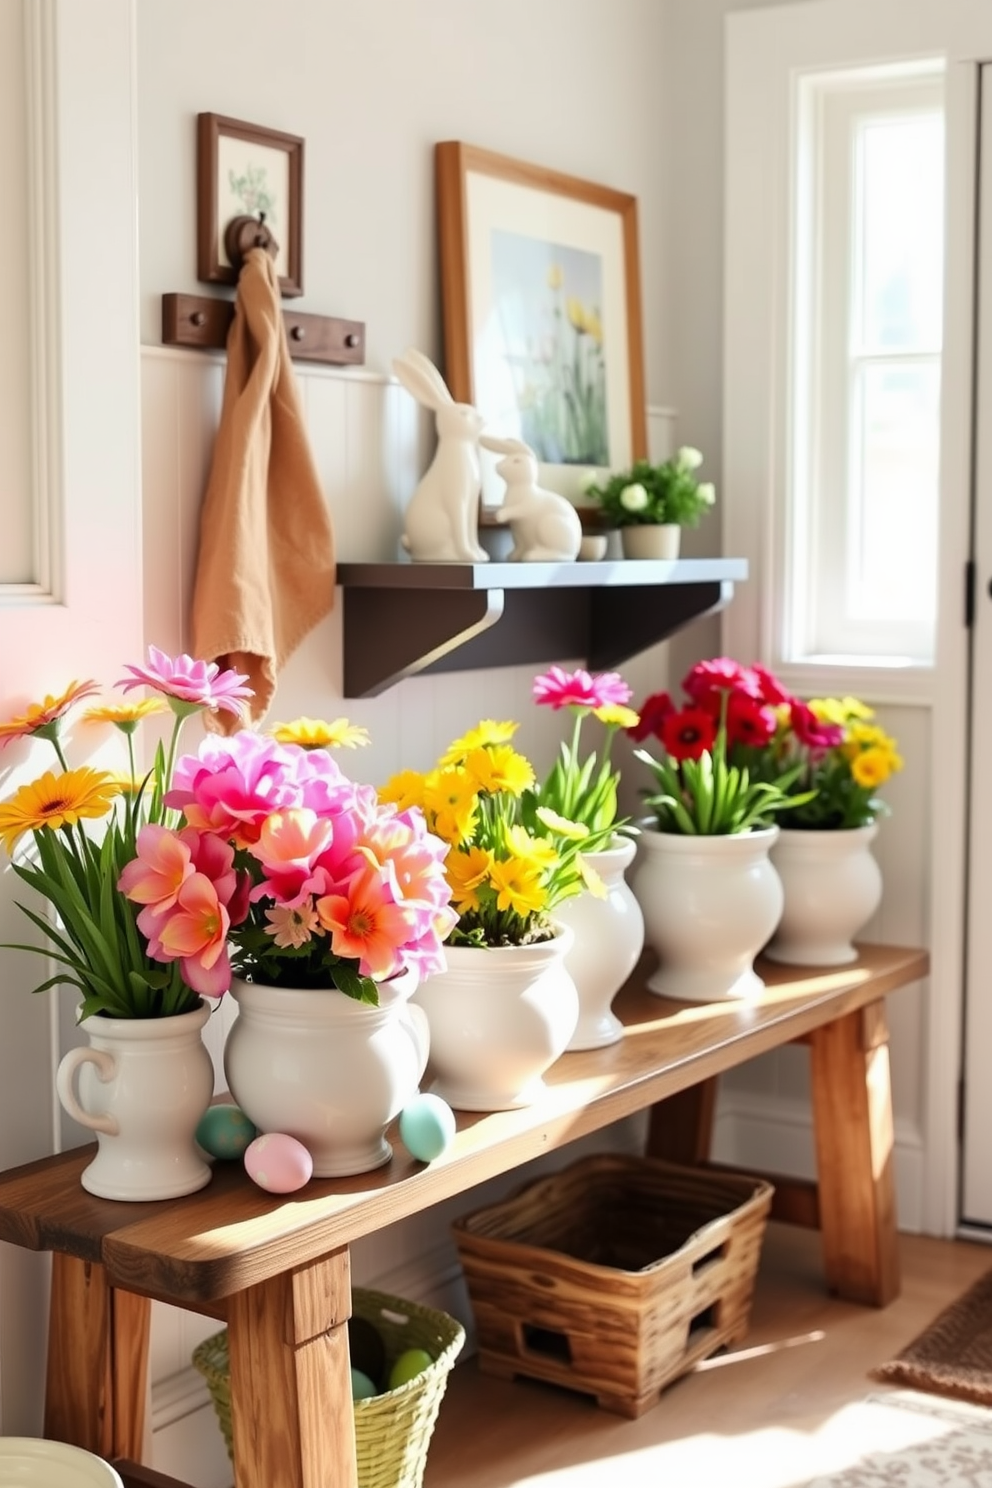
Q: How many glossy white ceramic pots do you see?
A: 6